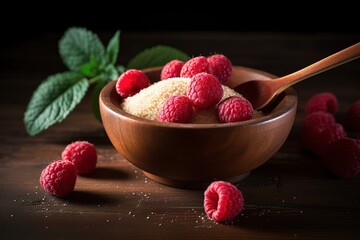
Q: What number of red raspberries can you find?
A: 15